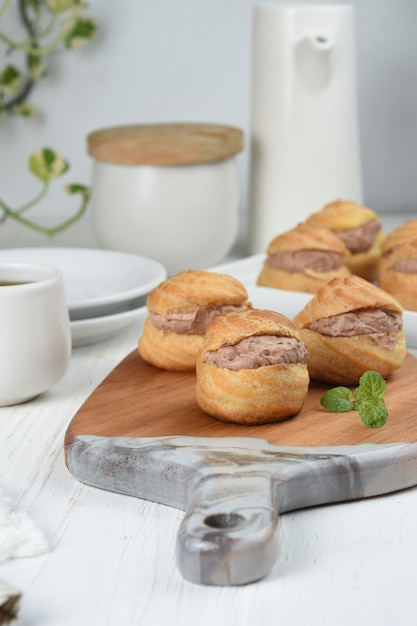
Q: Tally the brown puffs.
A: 6